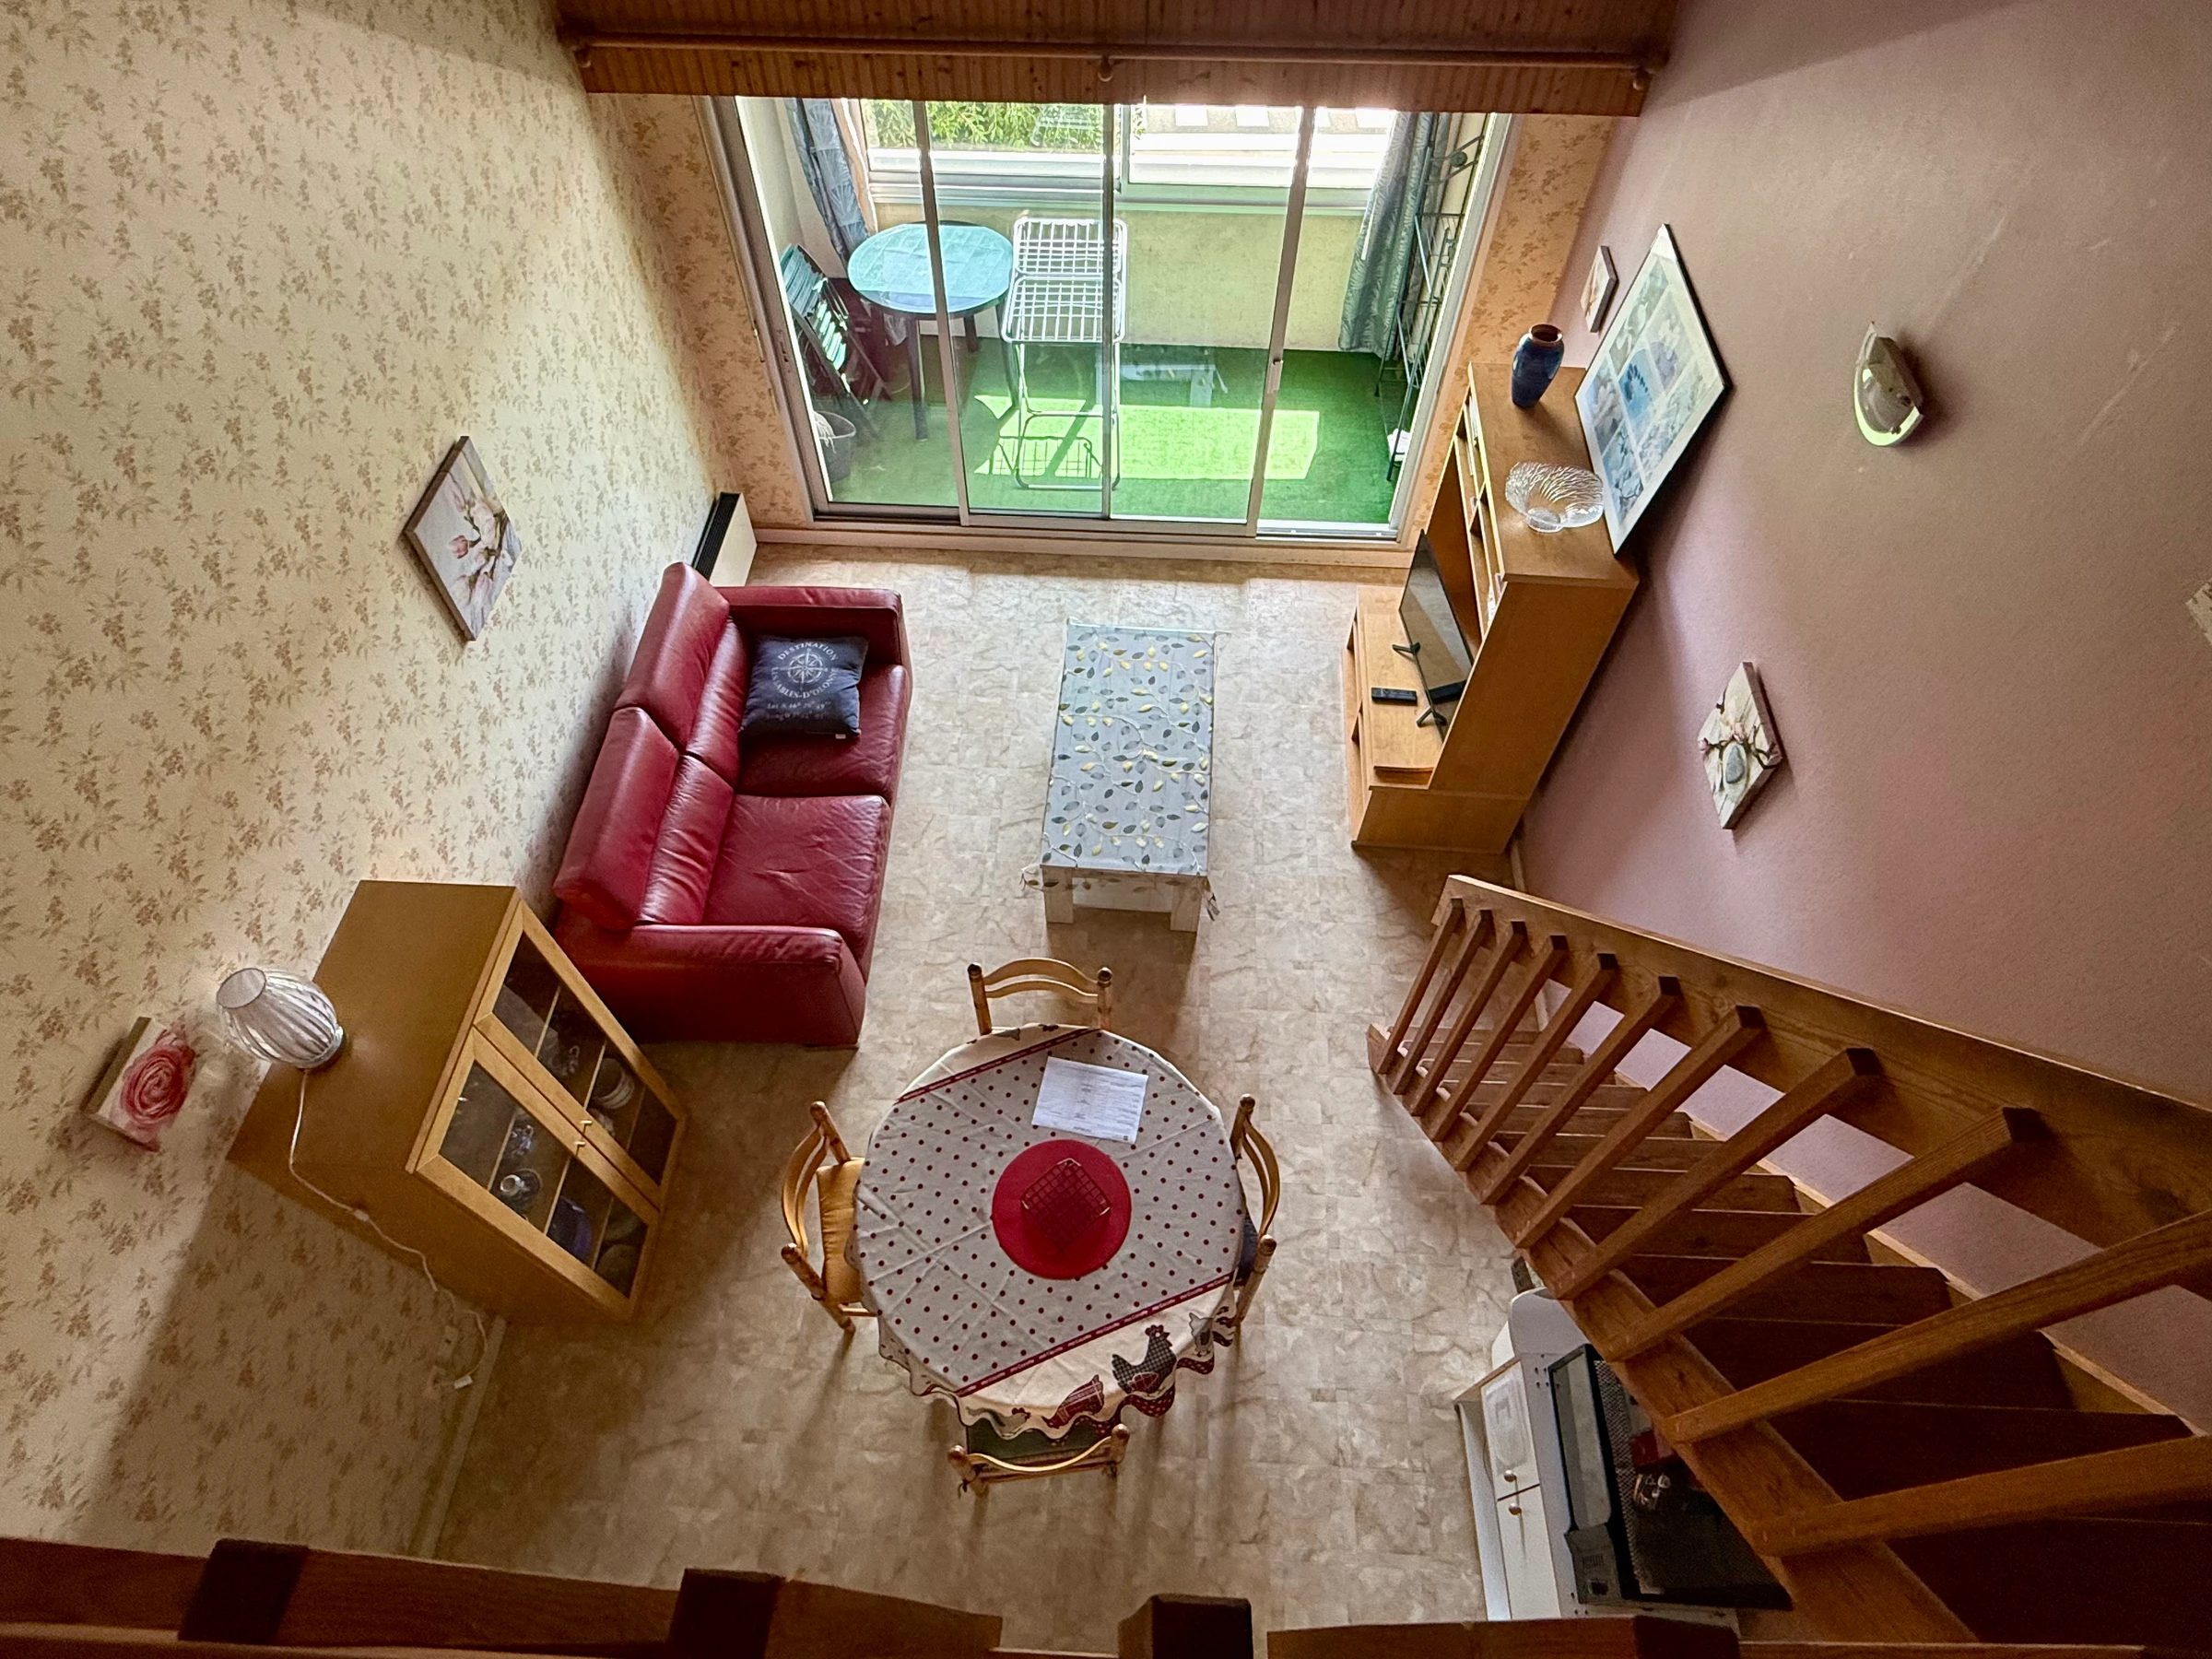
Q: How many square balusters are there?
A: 11